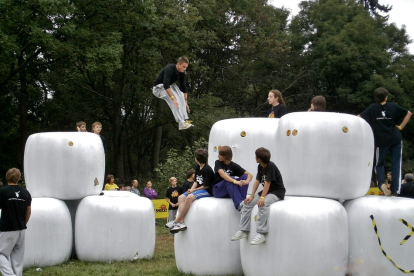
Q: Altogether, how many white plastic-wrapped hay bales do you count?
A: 8